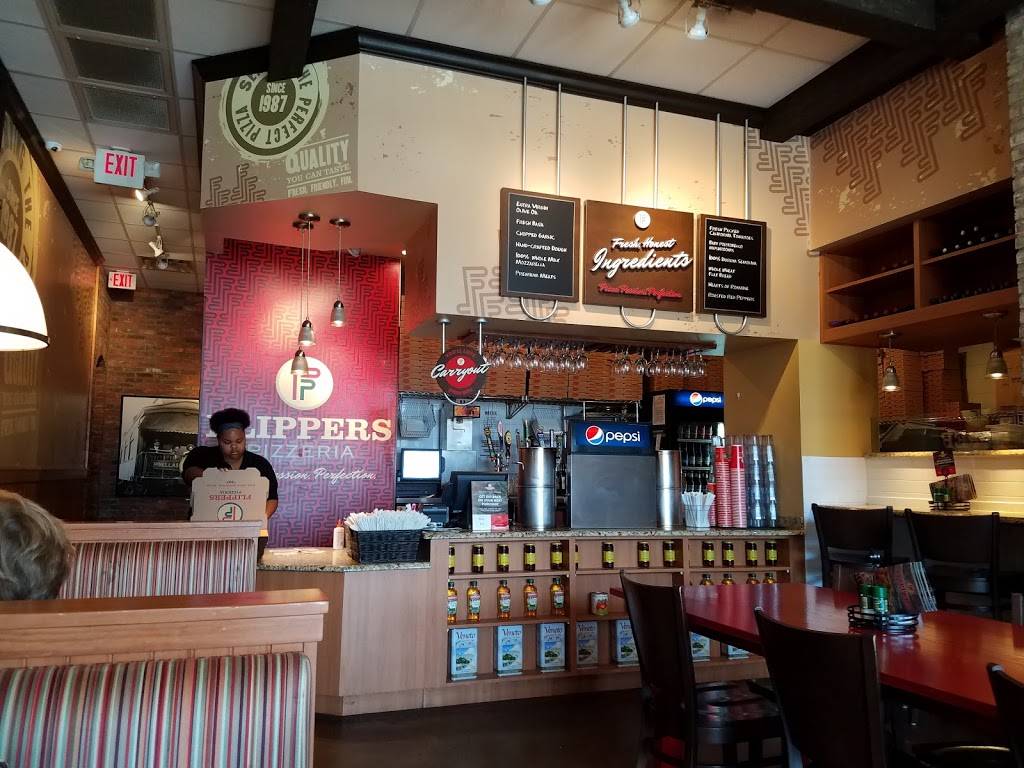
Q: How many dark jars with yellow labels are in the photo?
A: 13